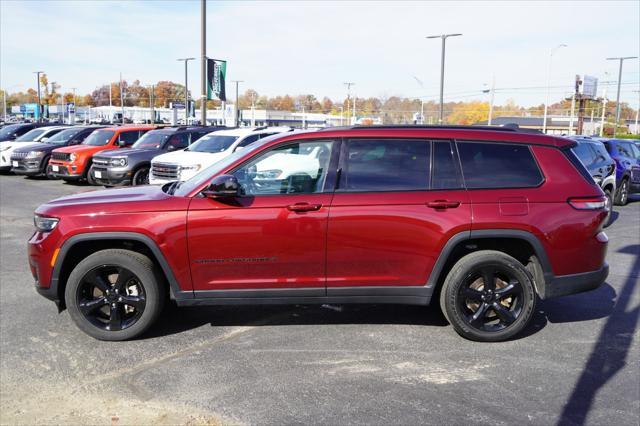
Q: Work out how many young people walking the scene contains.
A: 0